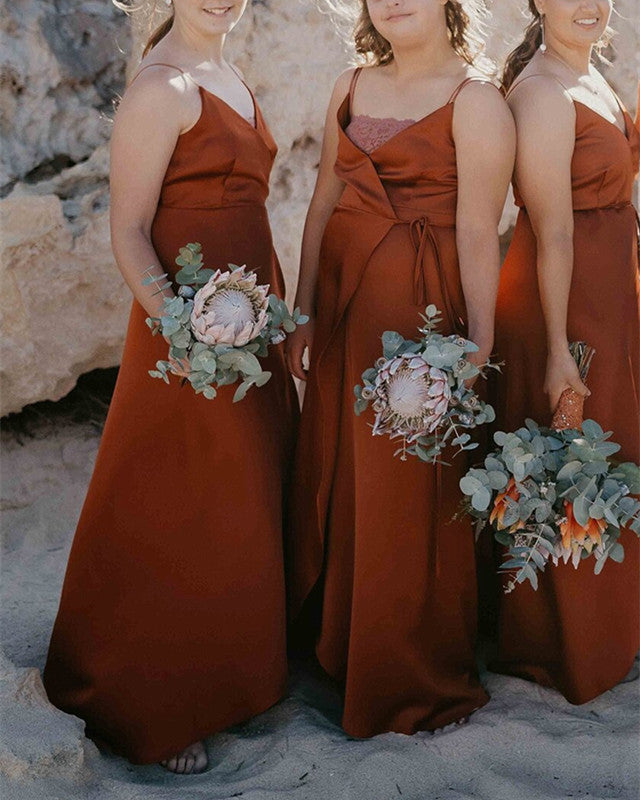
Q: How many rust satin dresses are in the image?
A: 3